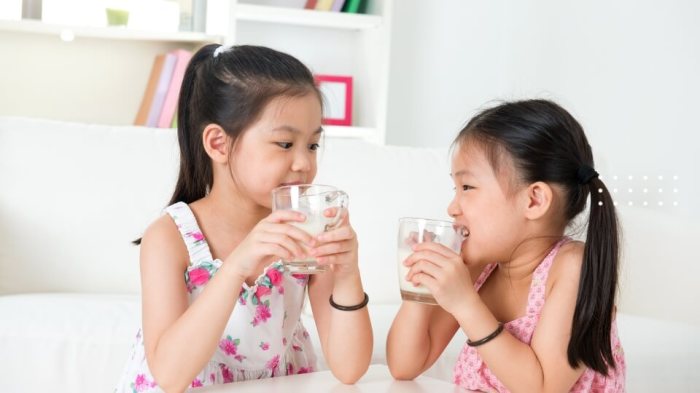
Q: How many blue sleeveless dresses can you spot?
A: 0